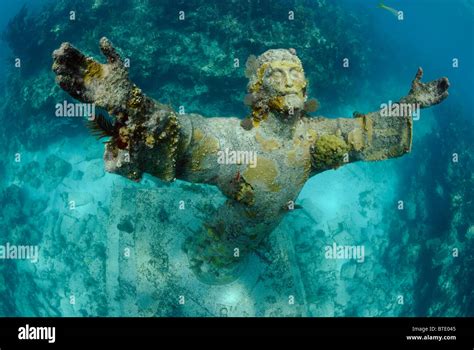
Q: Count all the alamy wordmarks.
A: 6